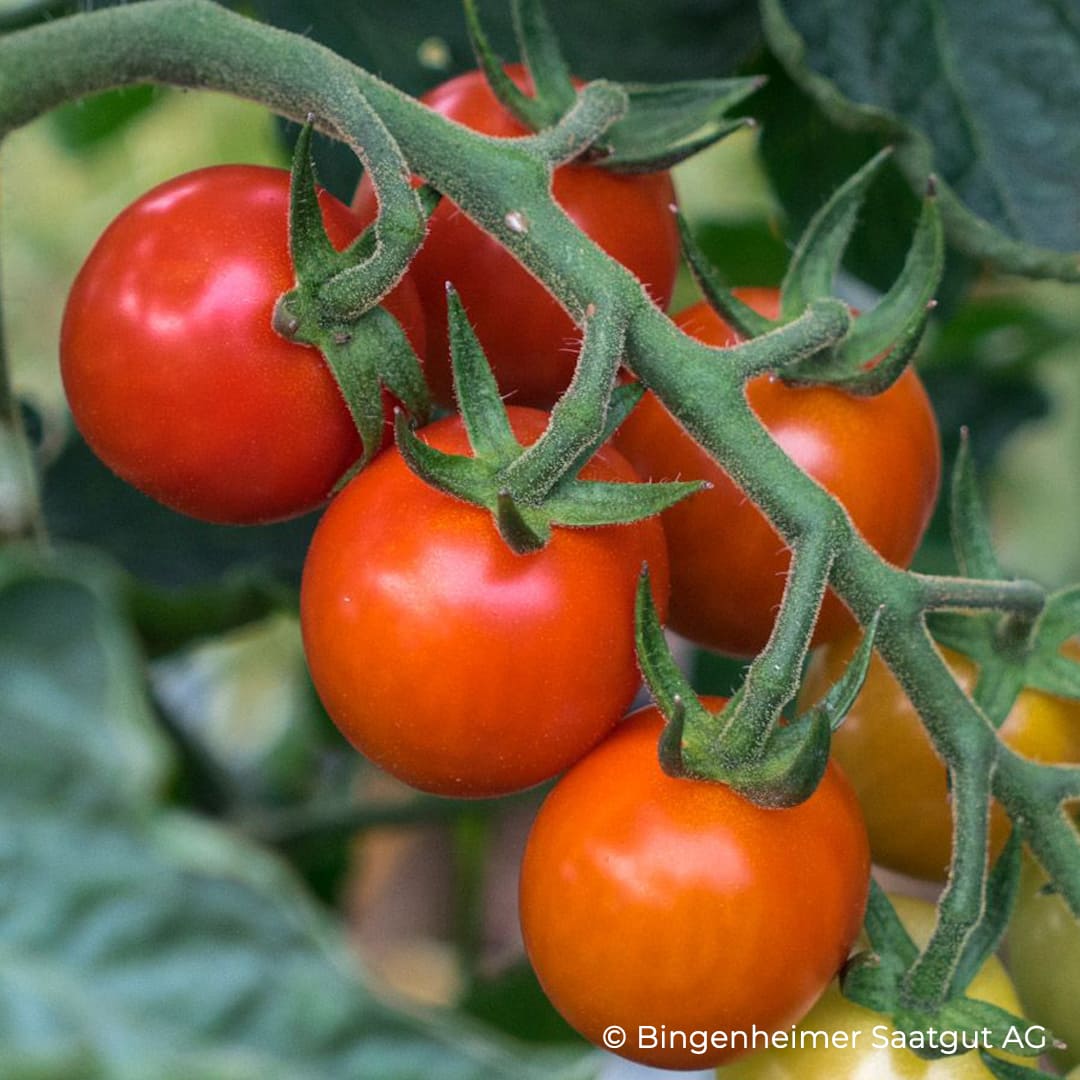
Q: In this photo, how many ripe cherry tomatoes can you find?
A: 5